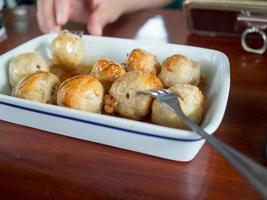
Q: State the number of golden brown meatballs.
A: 9